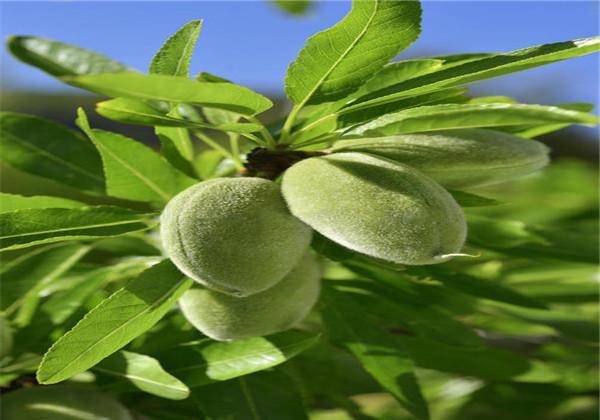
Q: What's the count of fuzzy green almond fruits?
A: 4